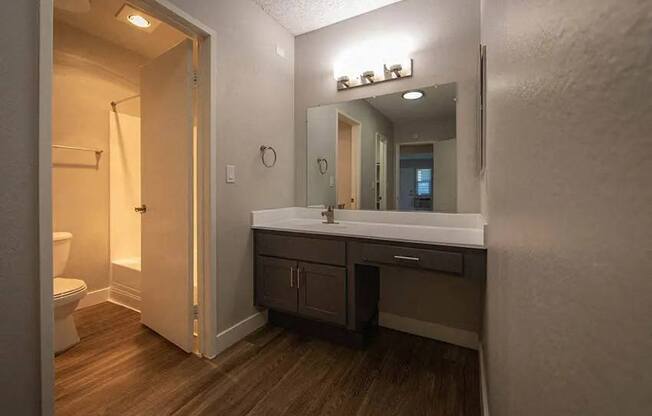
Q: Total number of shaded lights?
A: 3